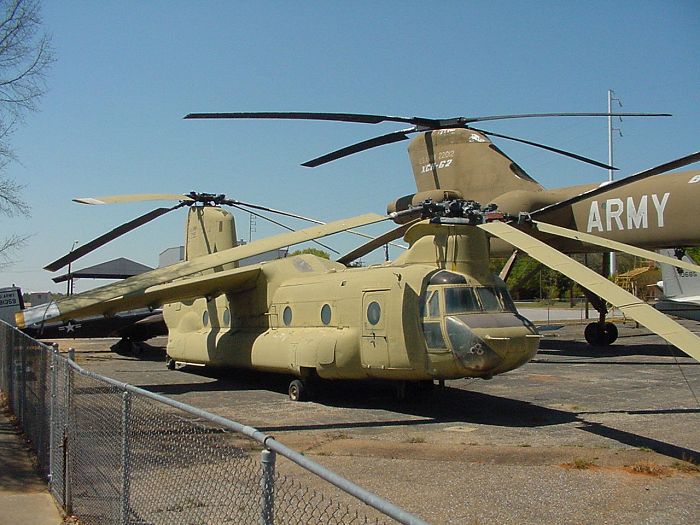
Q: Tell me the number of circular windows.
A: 5